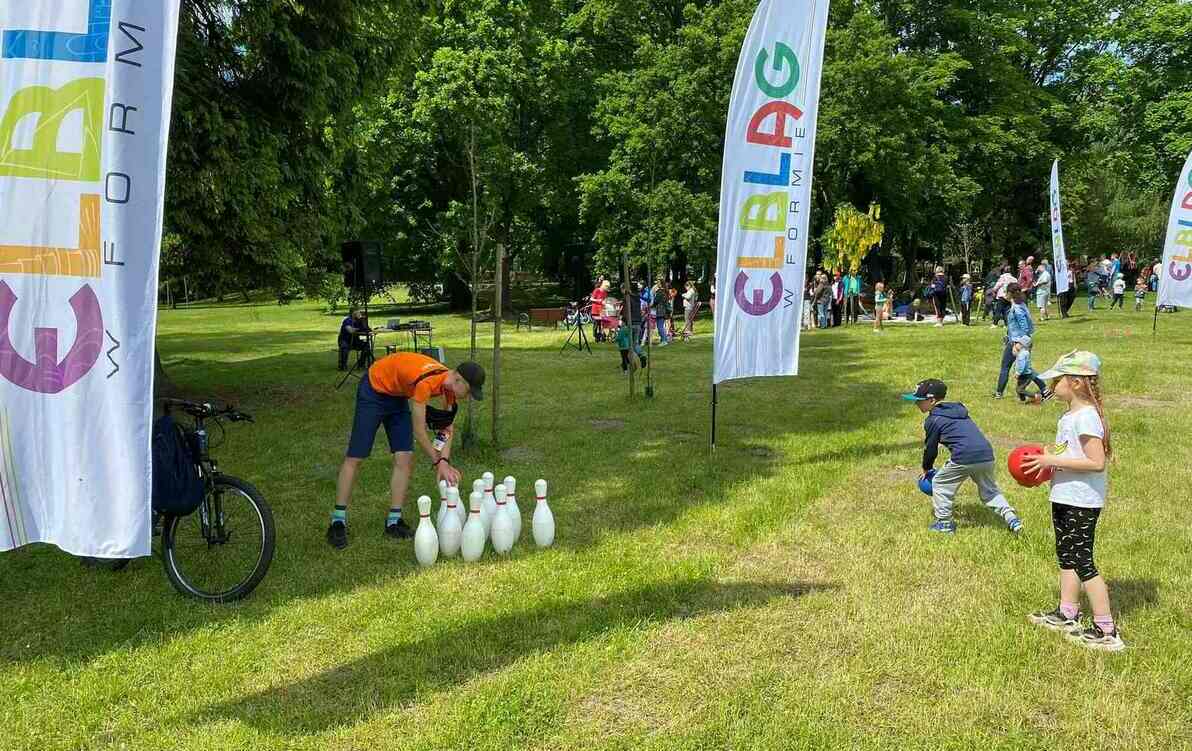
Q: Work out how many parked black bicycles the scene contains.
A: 1